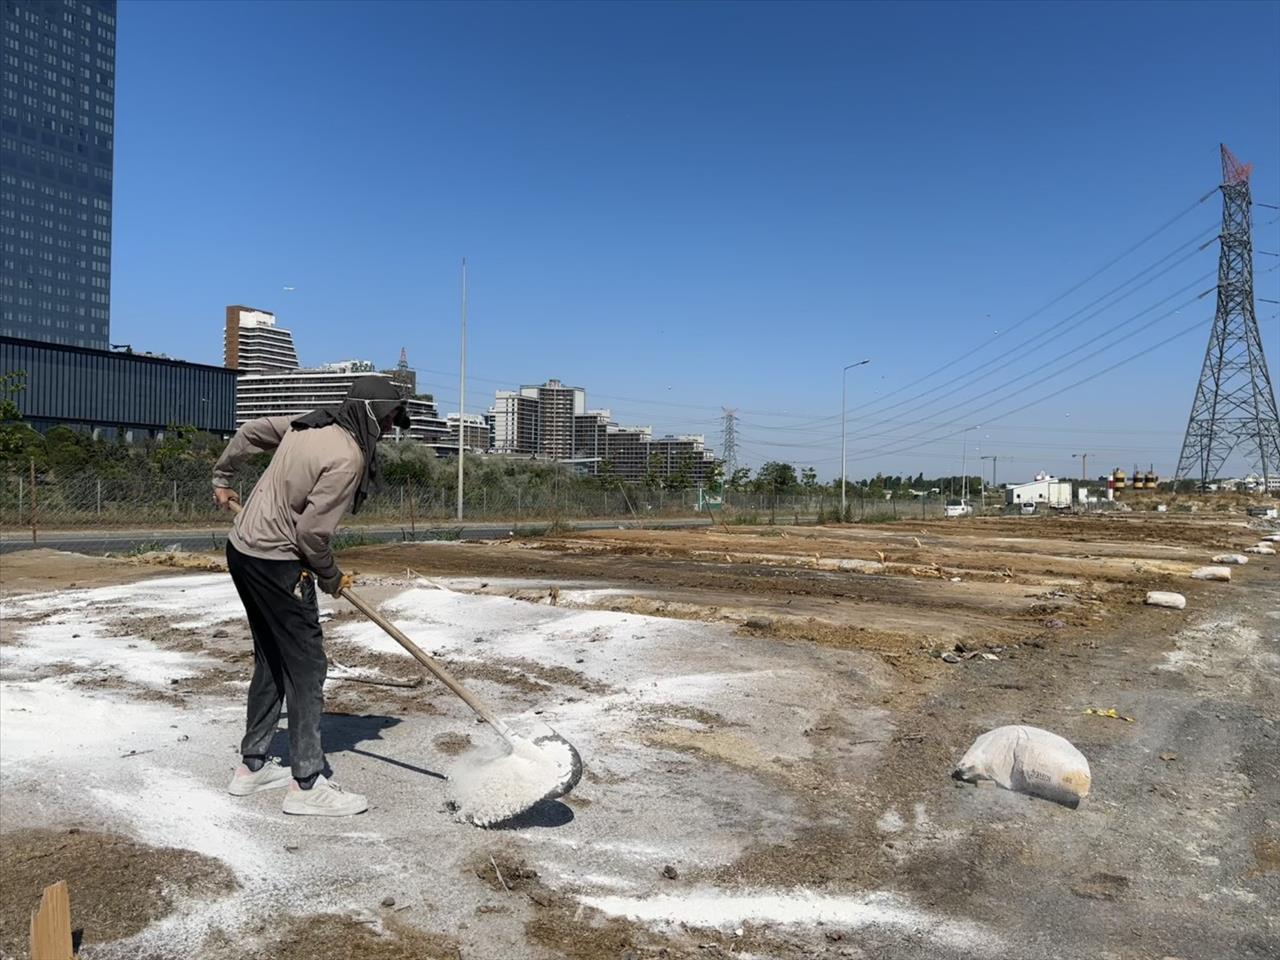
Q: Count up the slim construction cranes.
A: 2